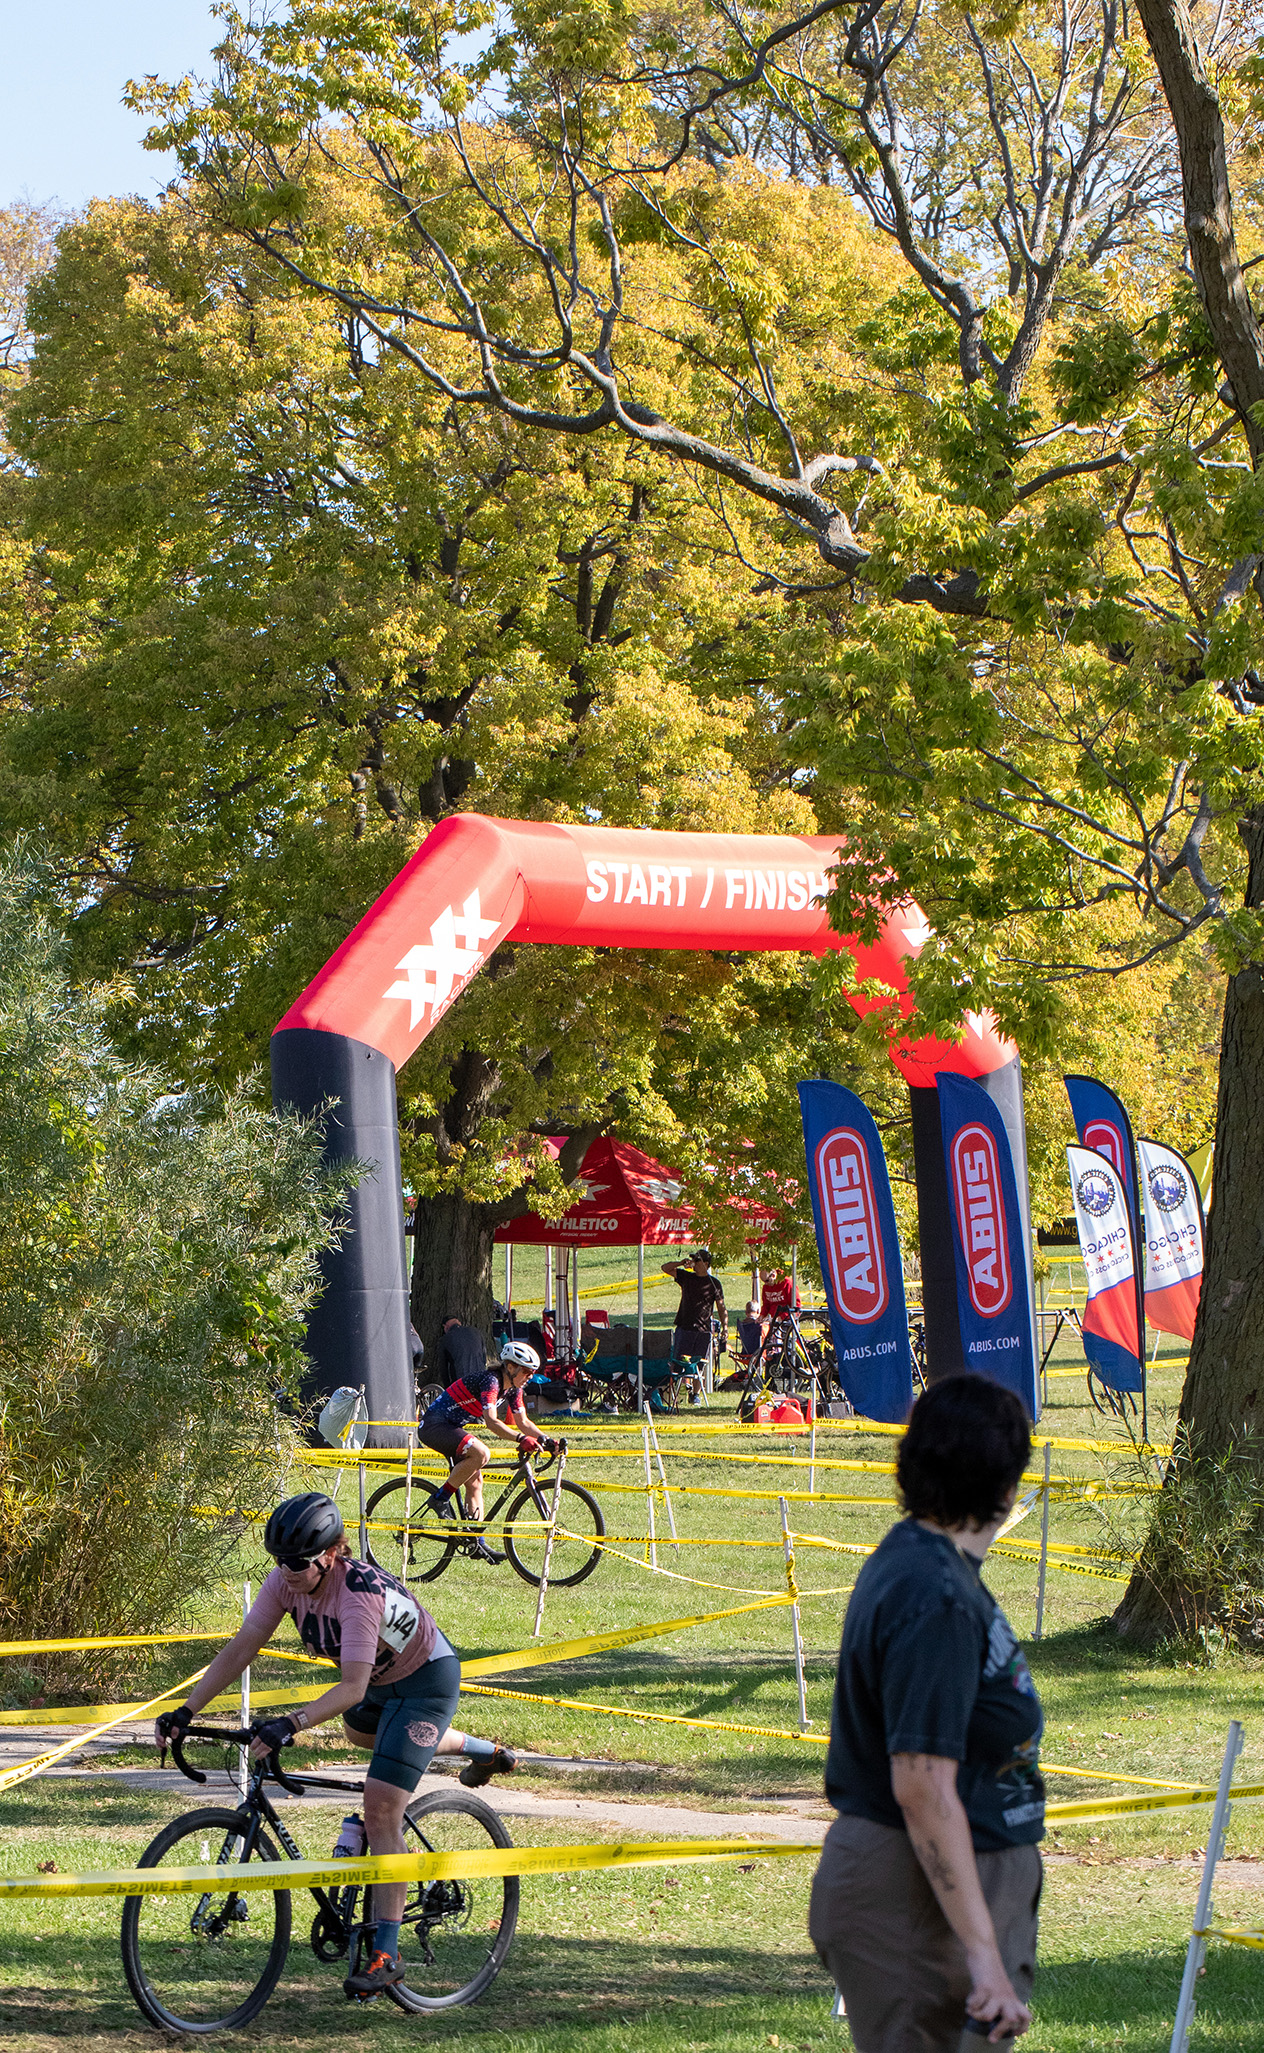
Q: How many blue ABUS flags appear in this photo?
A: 3